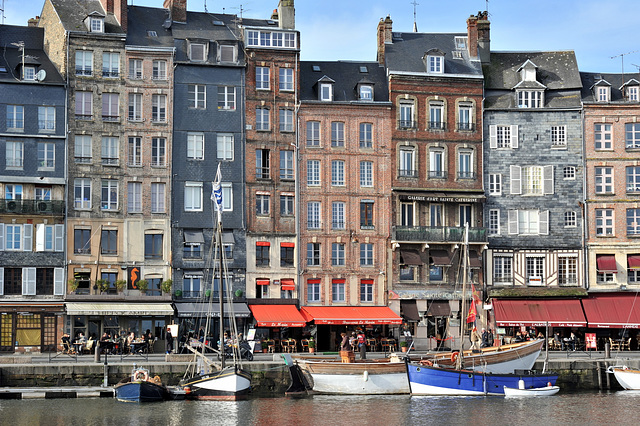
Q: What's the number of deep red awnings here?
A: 4